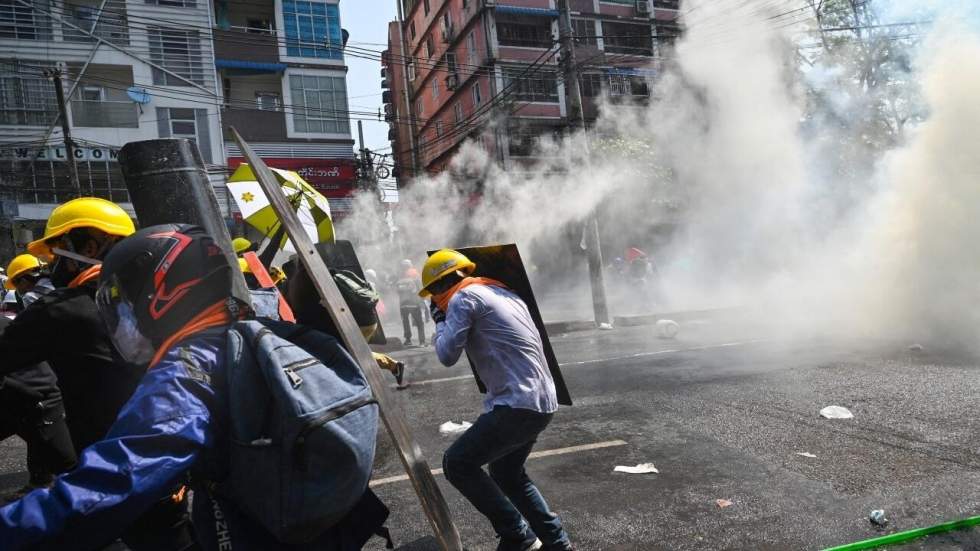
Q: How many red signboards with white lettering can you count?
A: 1